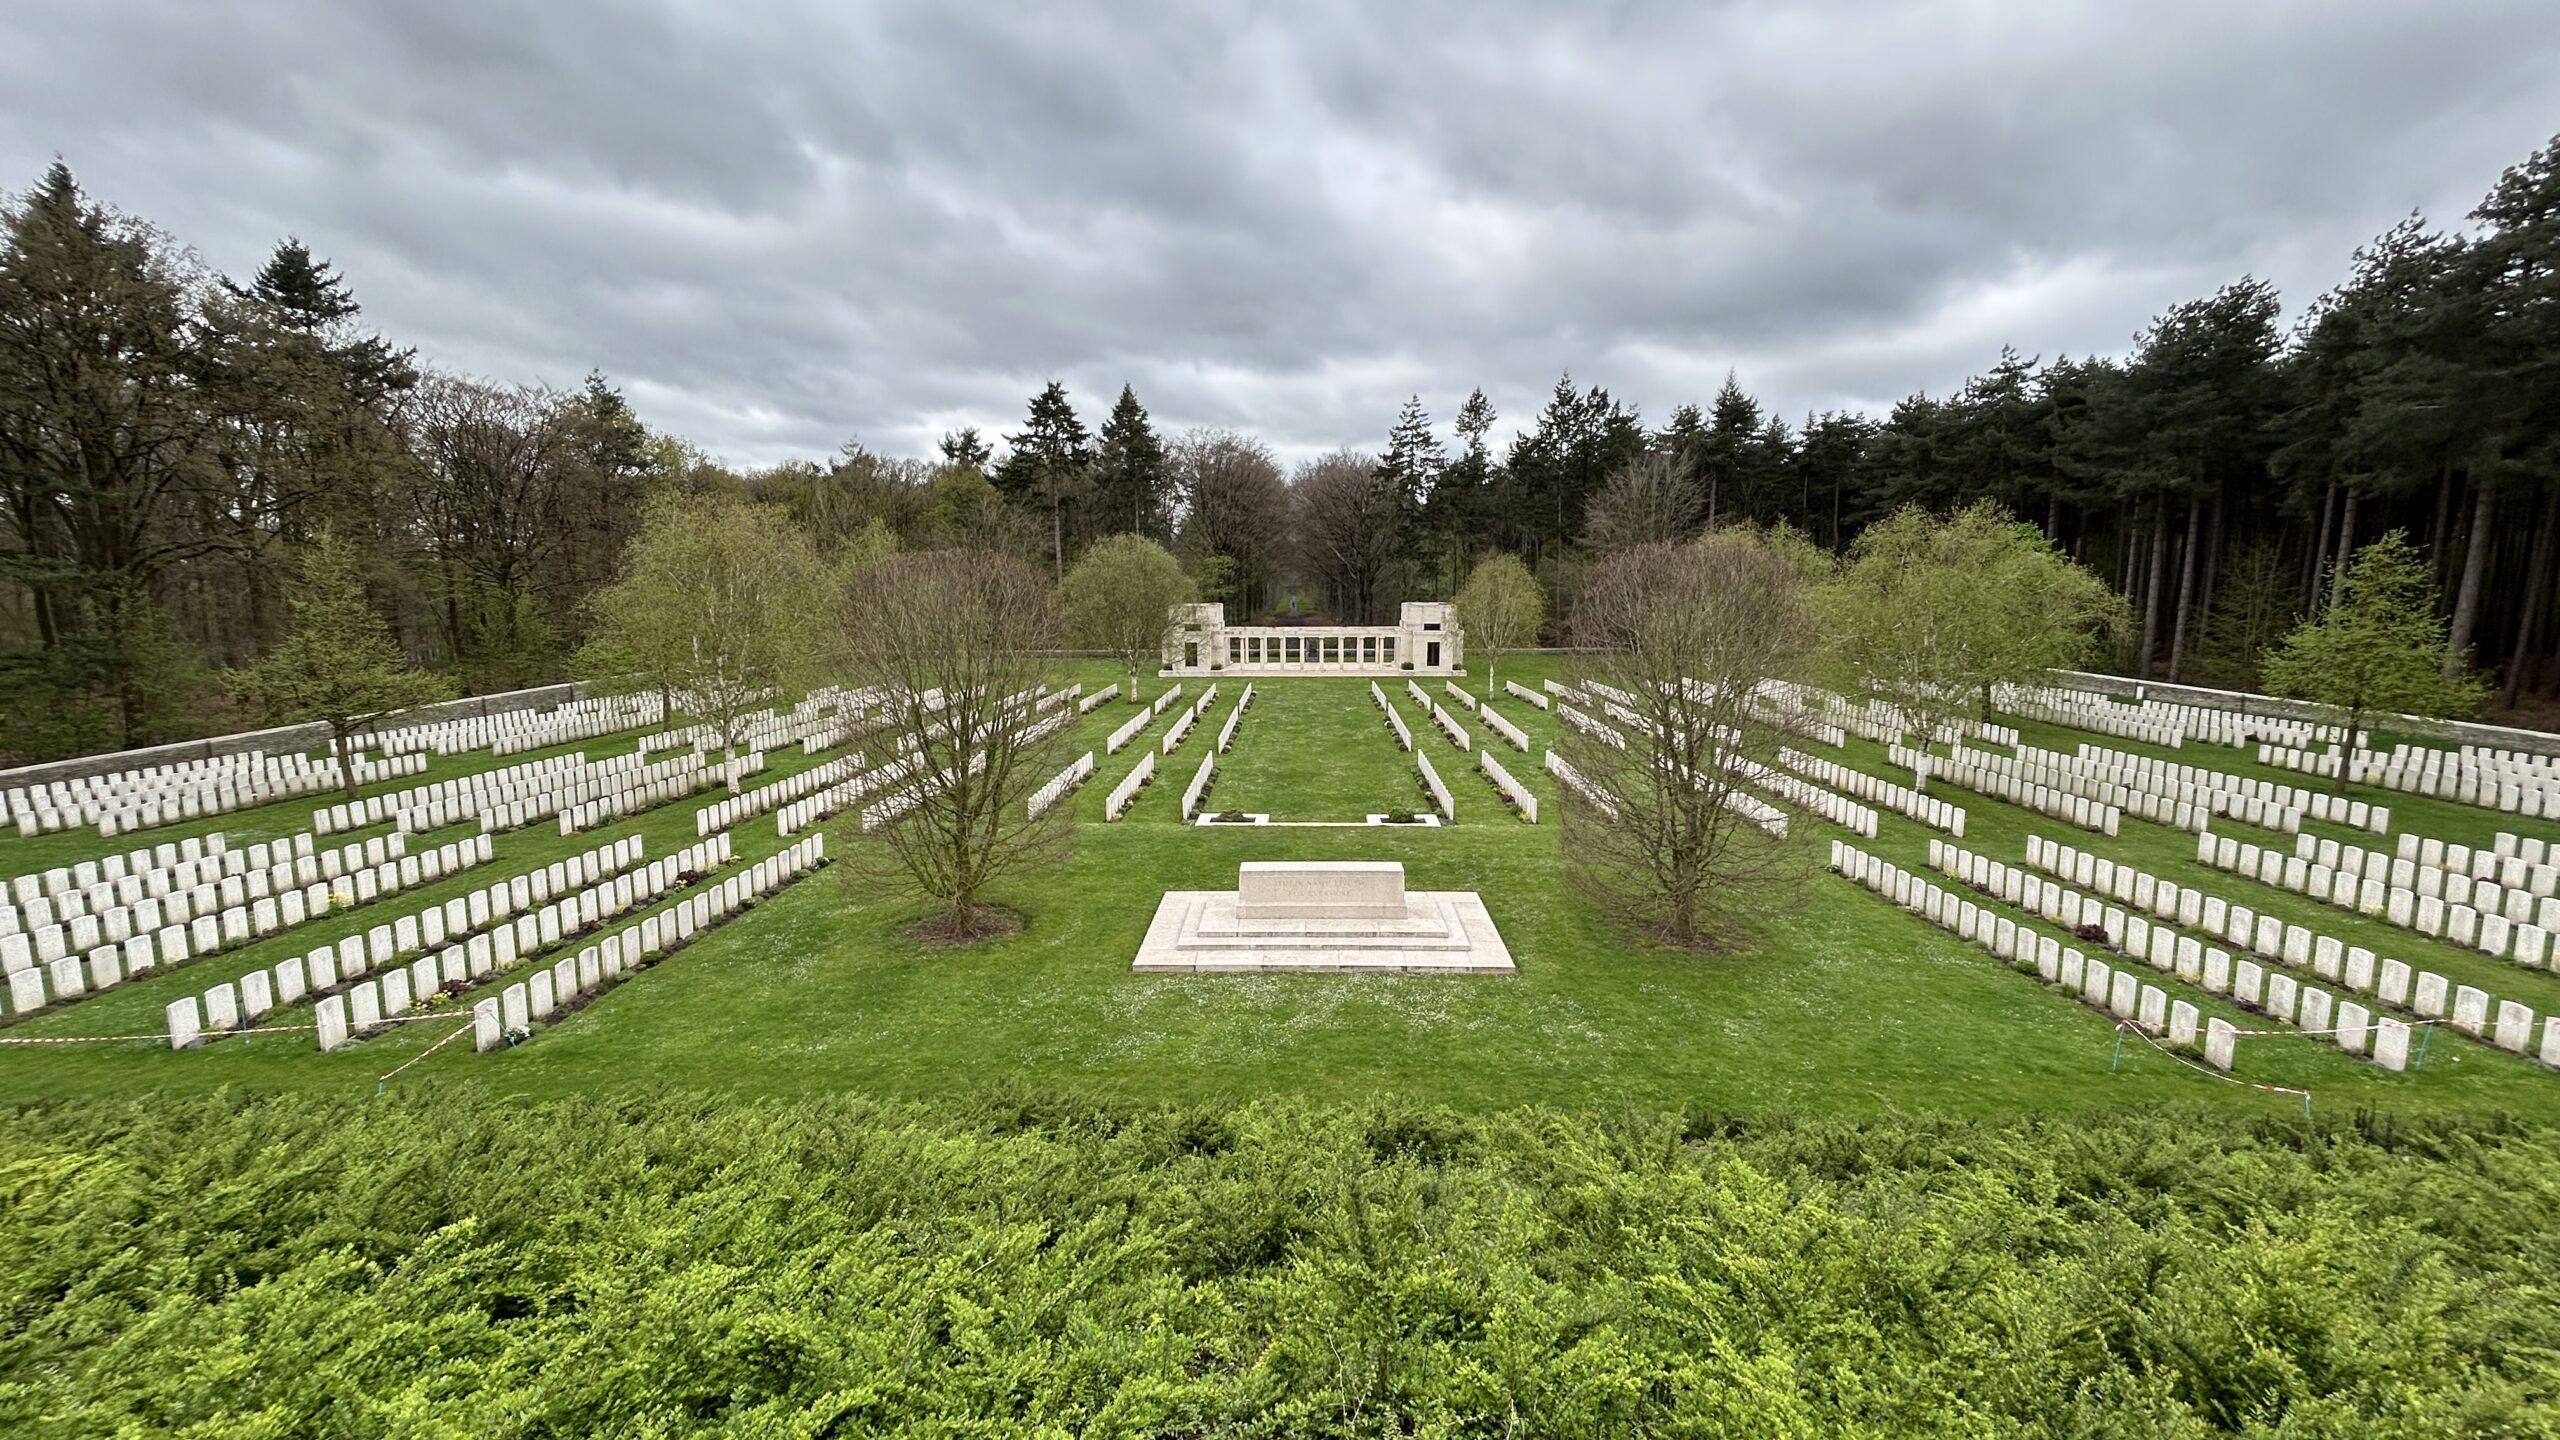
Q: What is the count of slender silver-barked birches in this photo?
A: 4